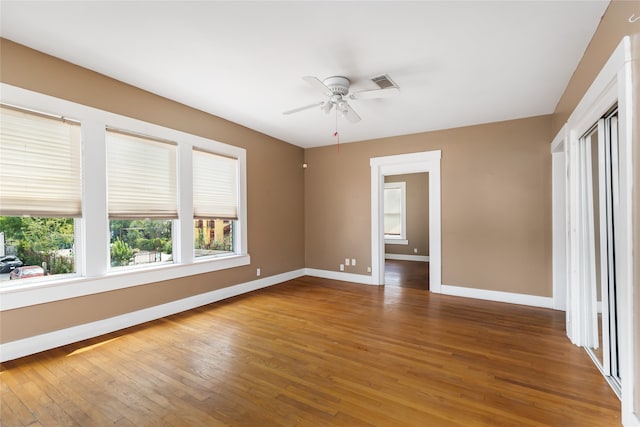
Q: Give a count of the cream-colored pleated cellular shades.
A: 3